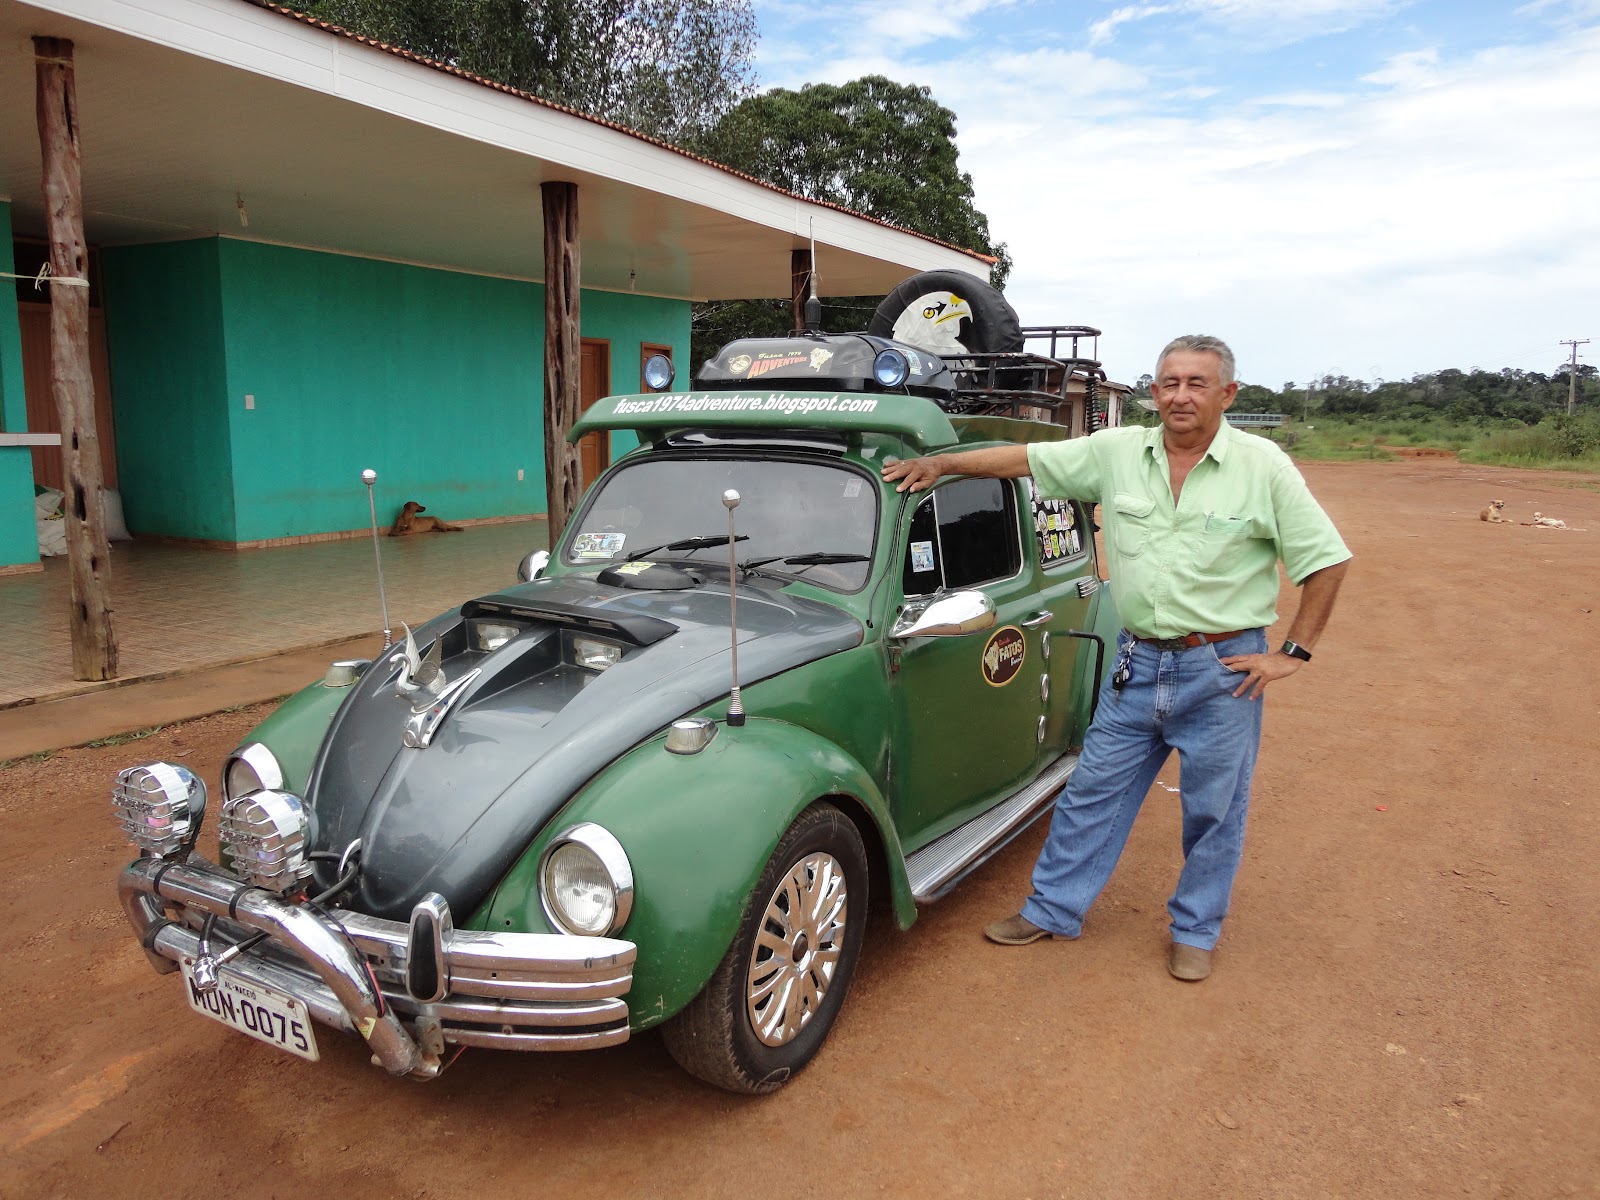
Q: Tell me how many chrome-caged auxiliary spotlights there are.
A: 2